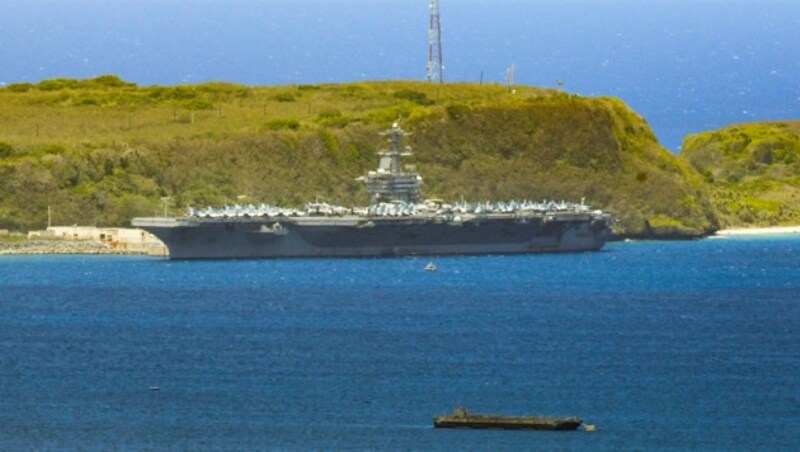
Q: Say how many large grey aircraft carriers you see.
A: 1